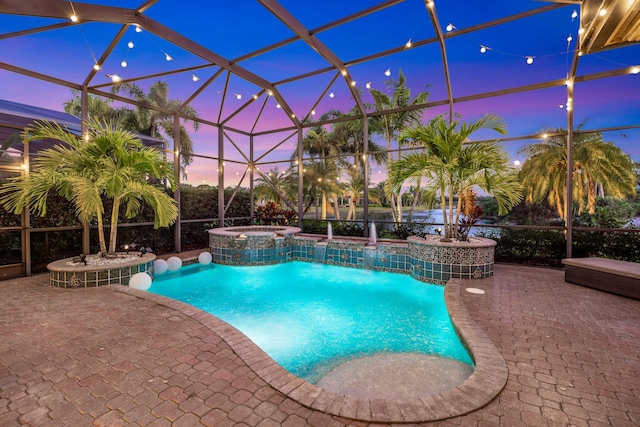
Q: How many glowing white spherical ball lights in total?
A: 4